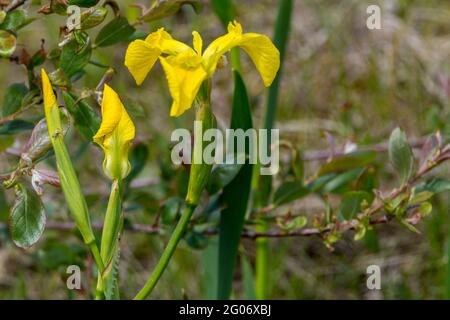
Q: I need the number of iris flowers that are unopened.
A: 2